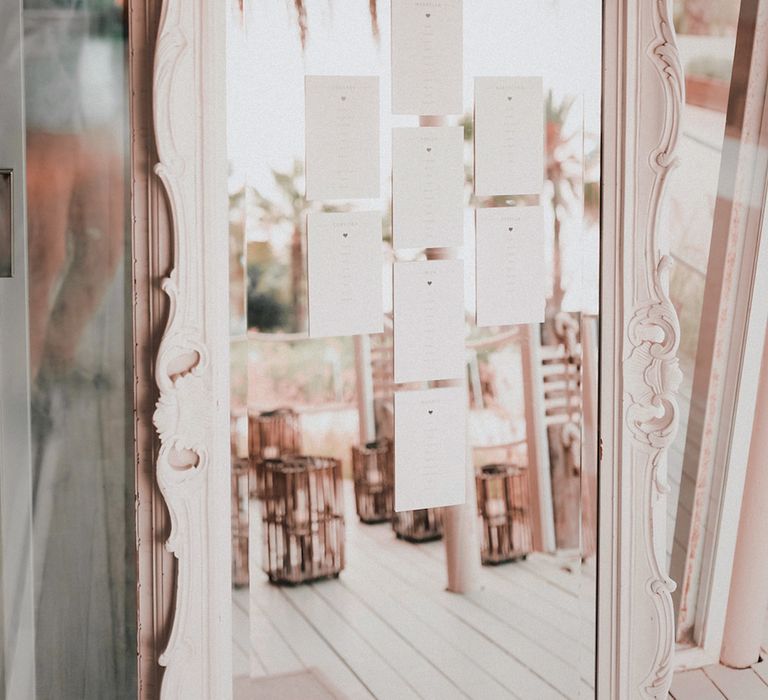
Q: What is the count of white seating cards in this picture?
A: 8